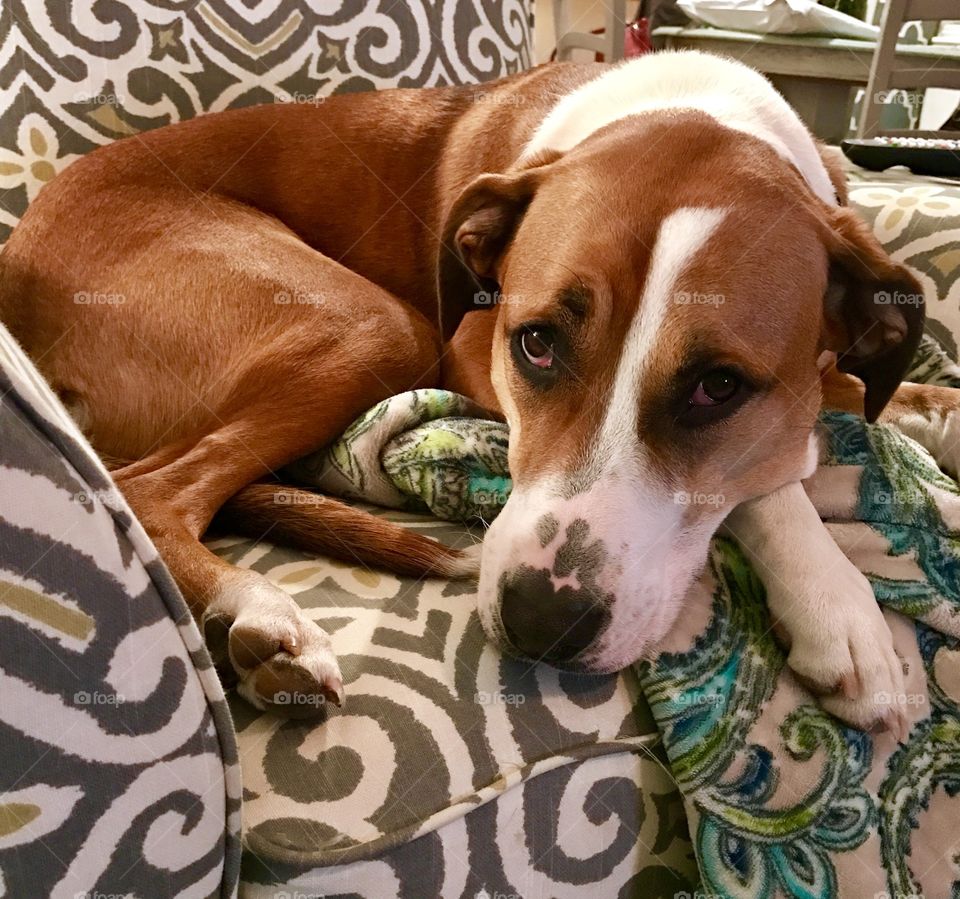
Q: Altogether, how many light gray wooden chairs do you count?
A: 2